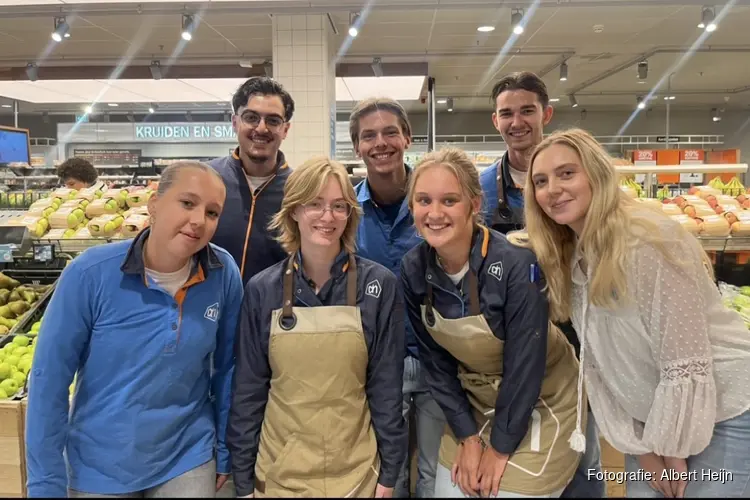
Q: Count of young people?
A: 7